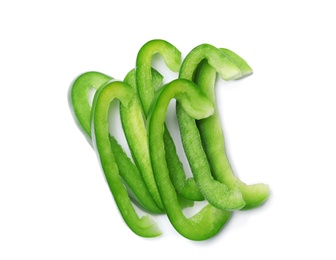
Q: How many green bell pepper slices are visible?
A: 7